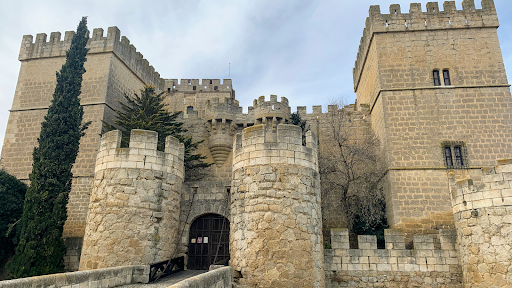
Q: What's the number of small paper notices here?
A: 3